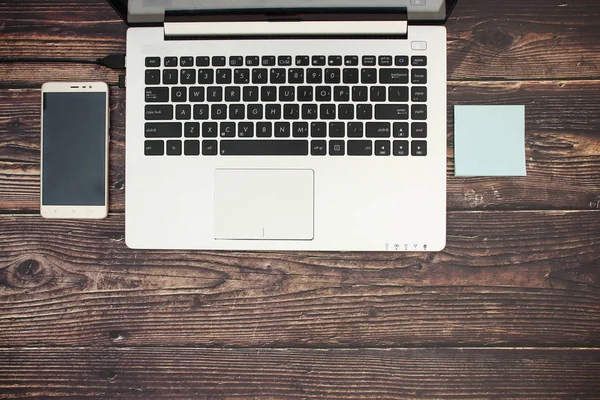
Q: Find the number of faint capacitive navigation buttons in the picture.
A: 3